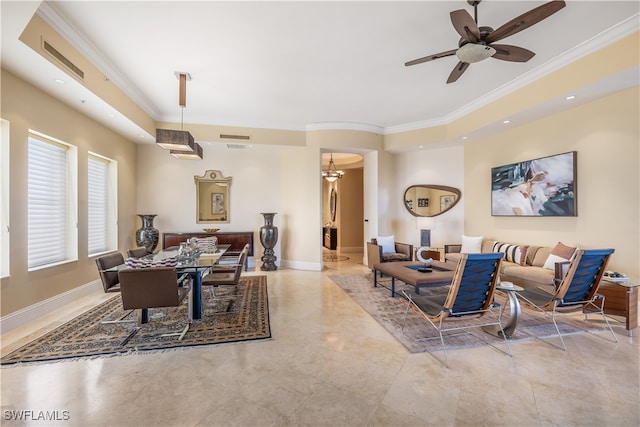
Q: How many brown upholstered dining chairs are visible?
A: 5